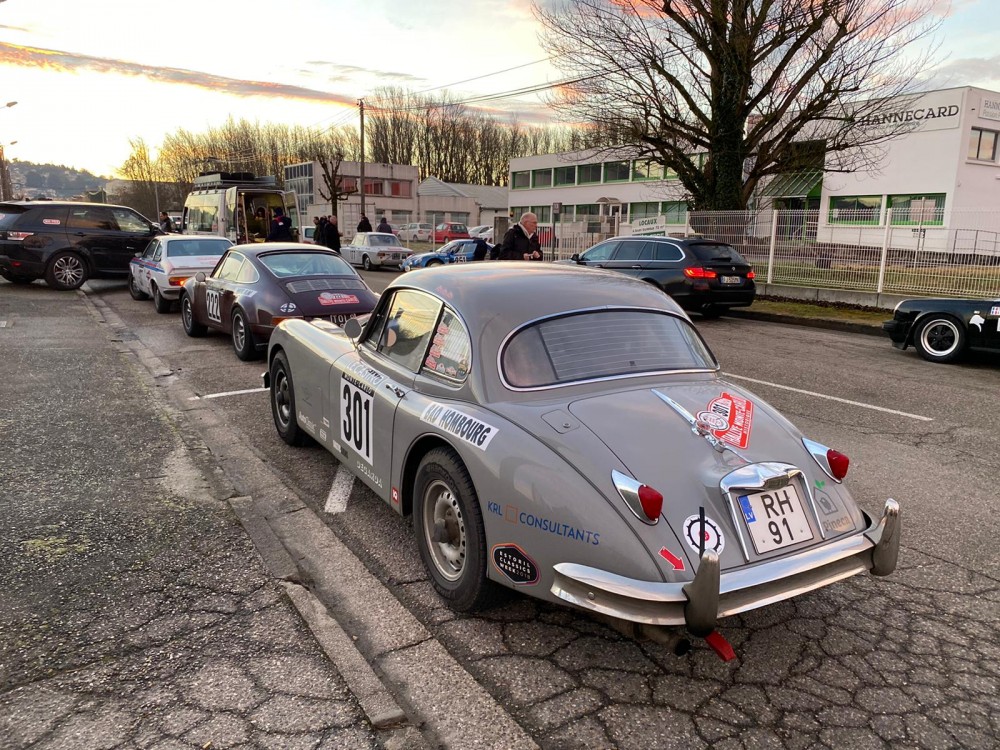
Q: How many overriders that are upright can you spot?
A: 2